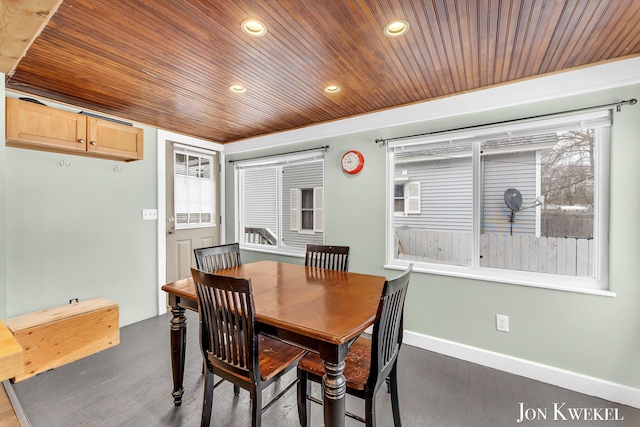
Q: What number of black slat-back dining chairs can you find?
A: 4